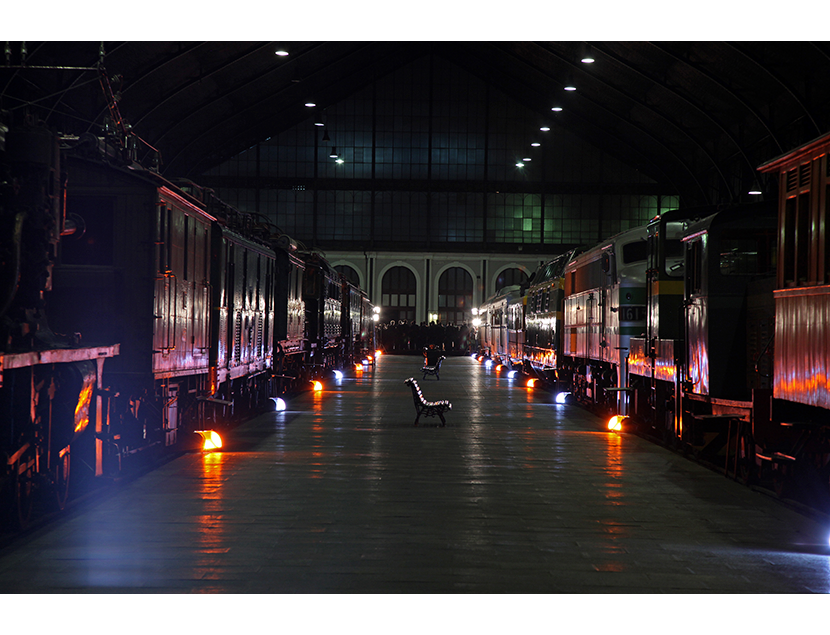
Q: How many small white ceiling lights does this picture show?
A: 13